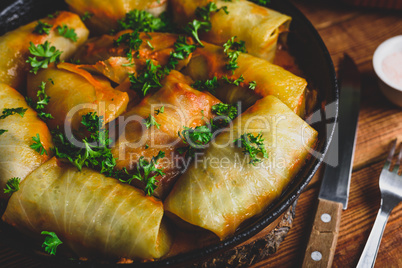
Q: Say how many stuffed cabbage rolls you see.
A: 10